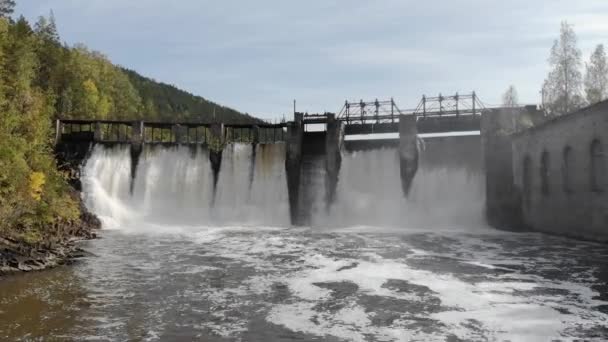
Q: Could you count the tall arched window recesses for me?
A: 4